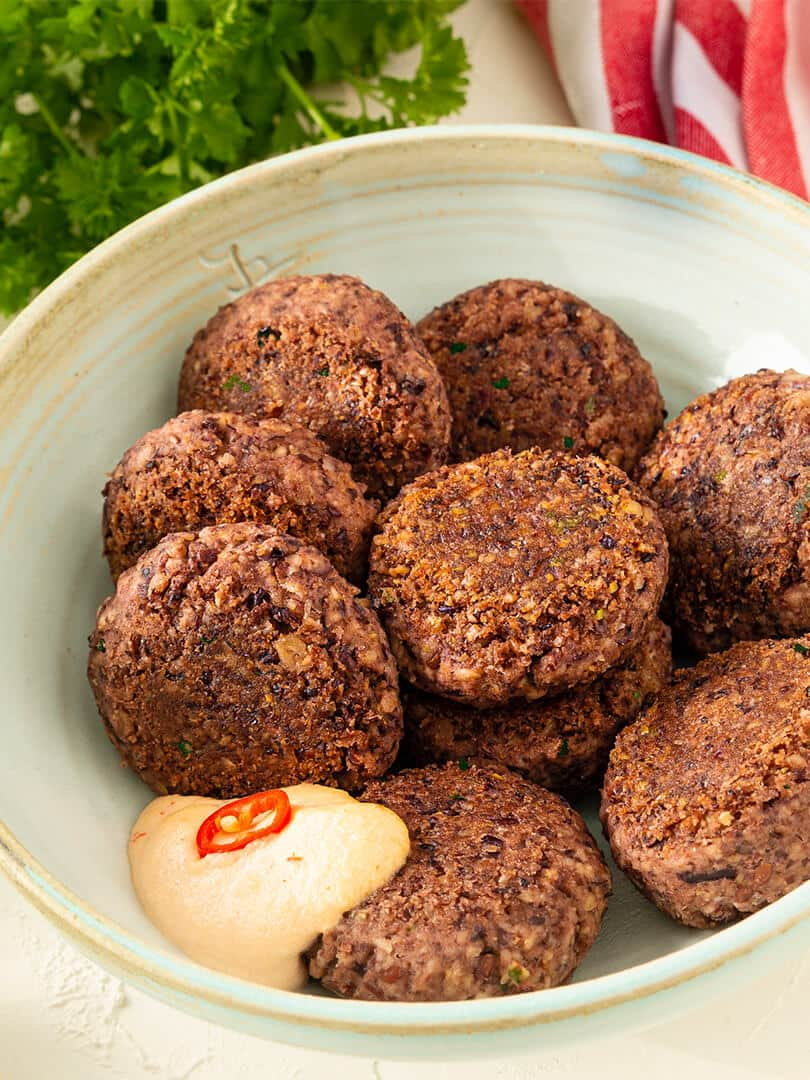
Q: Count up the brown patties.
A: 9